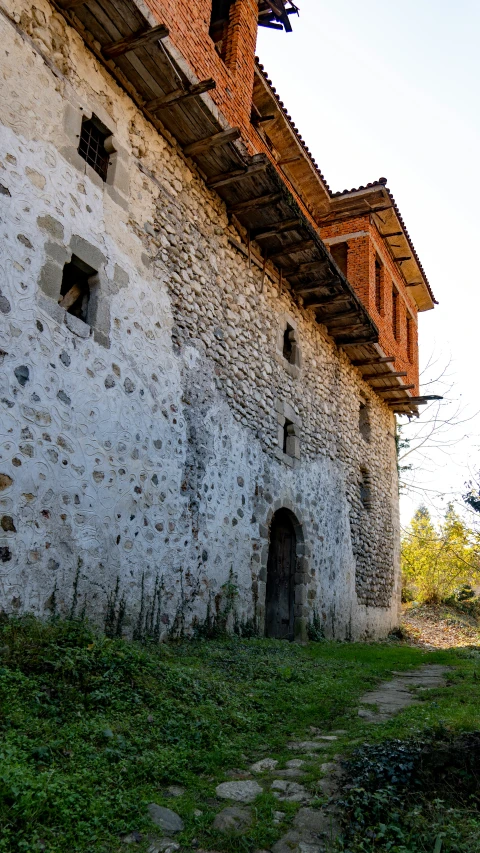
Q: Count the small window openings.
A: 6